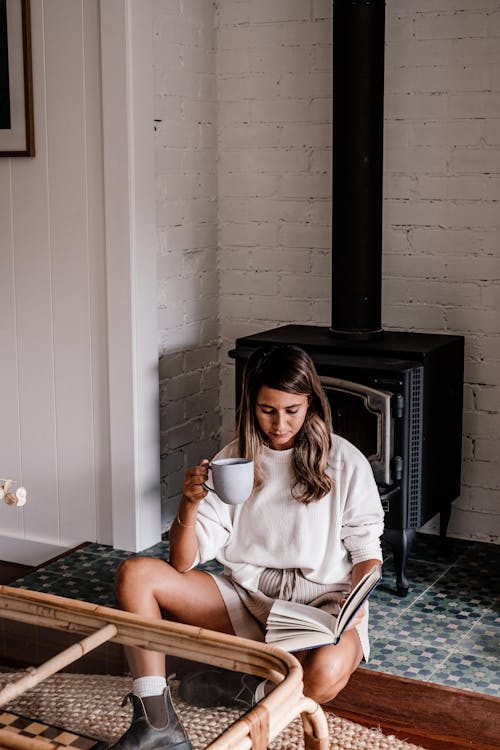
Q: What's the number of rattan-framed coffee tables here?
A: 1